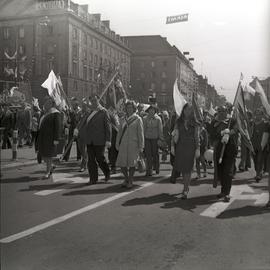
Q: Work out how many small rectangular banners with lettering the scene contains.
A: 1